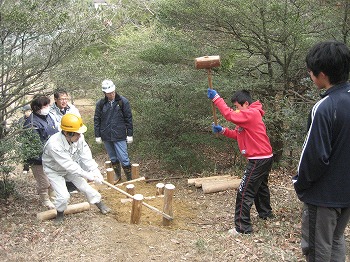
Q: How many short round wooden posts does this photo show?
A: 7